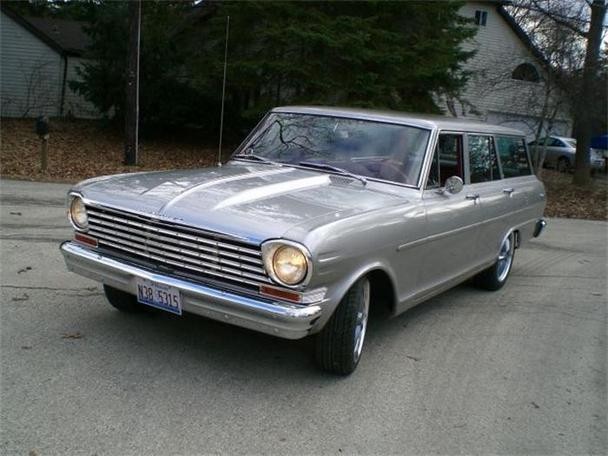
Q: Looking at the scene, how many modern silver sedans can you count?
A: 1